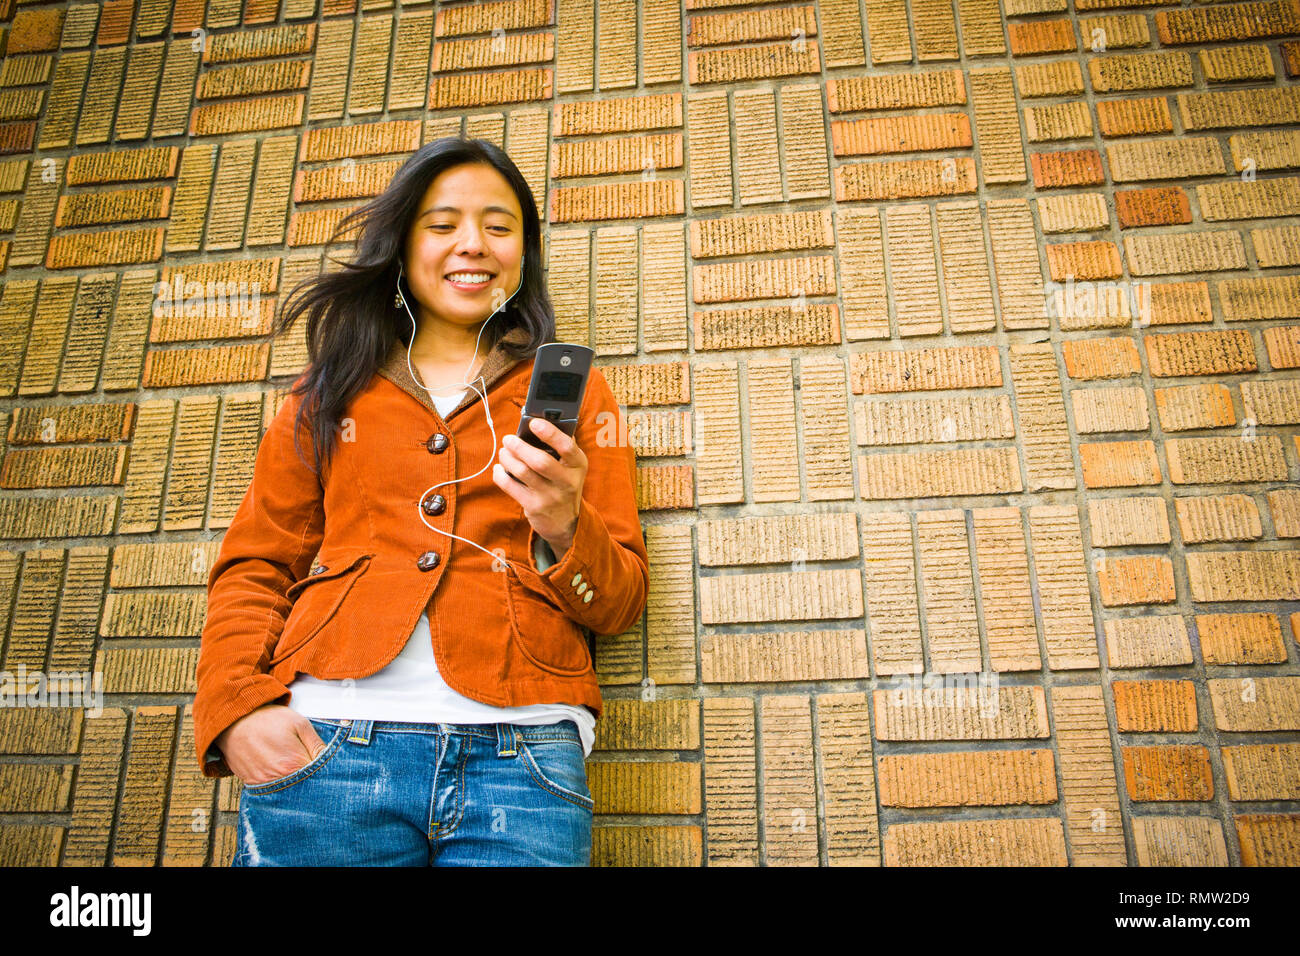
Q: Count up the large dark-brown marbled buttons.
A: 3